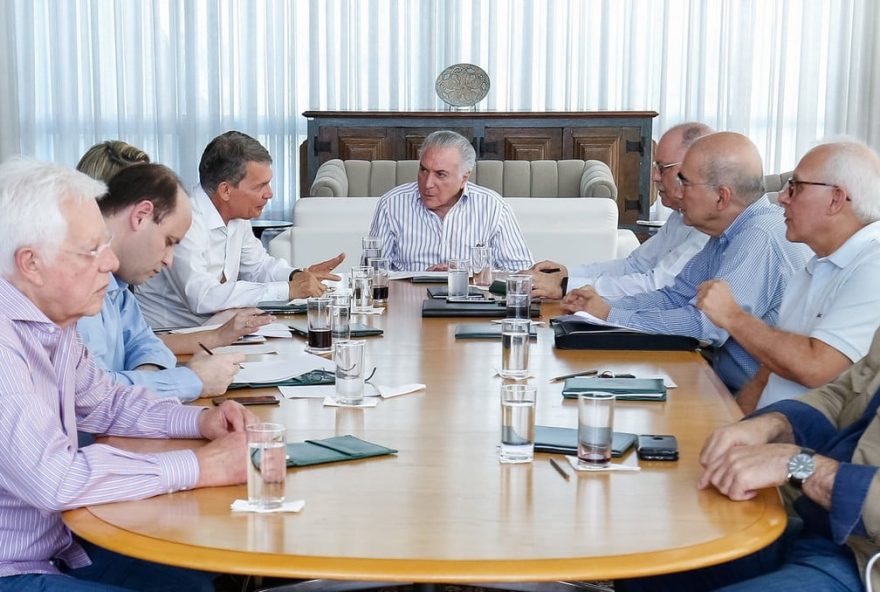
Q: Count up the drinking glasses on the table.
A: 13